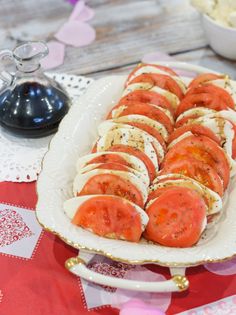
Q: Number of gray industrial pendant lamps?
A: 0